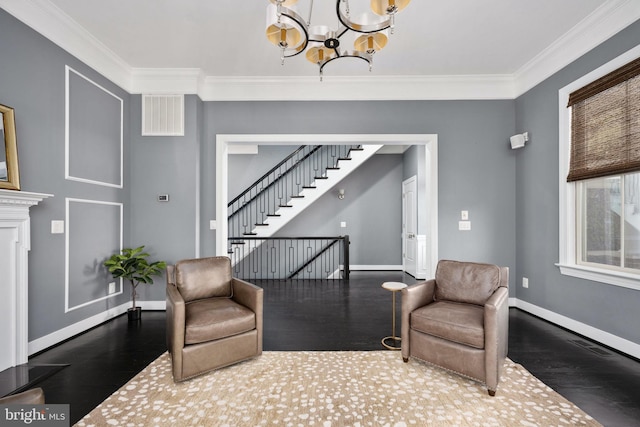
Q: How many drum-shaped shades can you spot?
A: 5